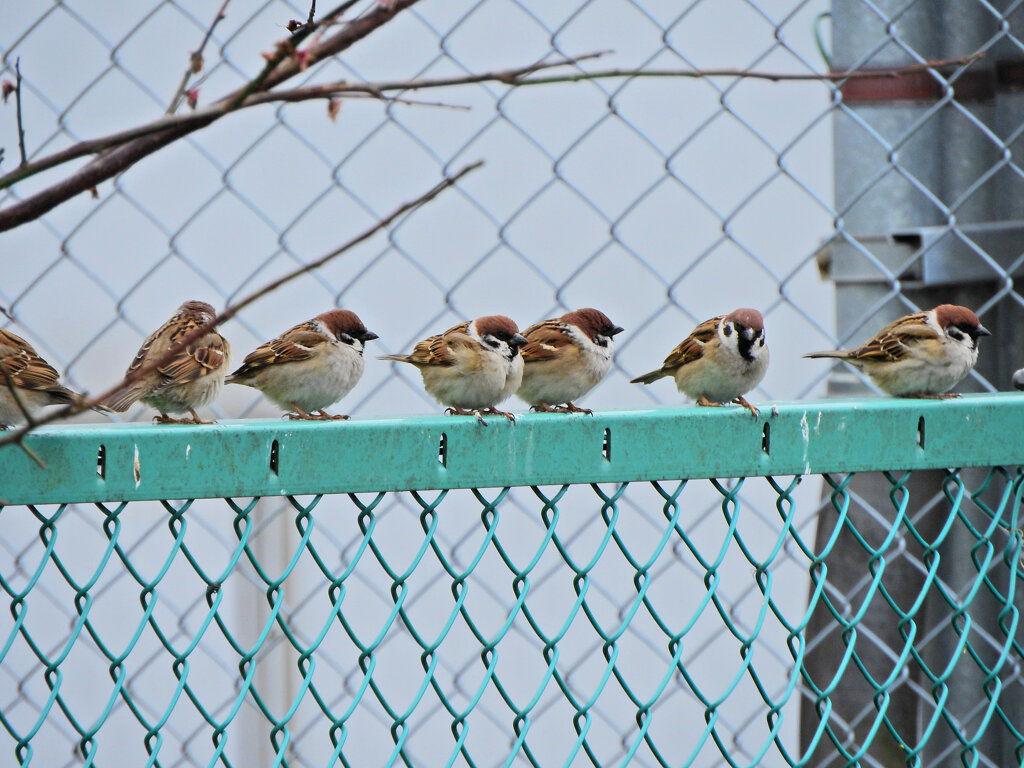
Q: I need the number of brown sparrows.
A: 7